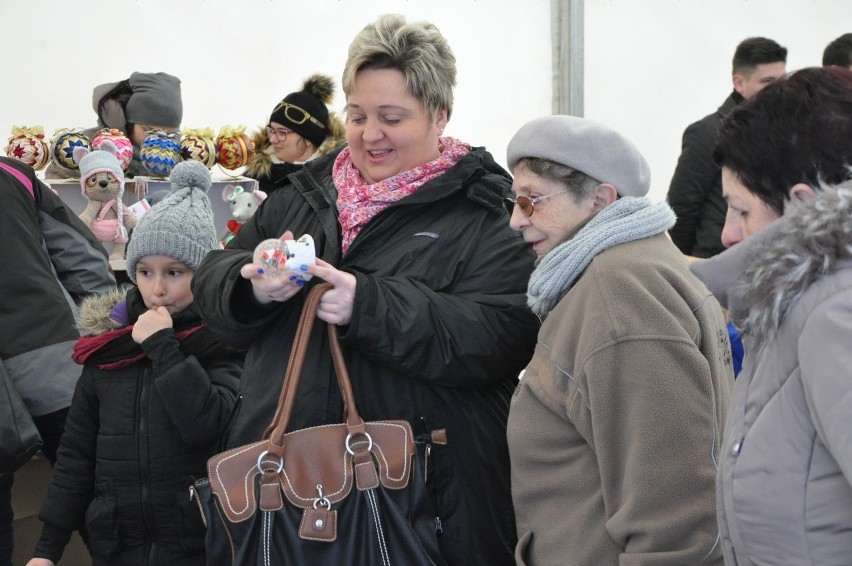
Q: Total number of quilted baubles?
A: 6